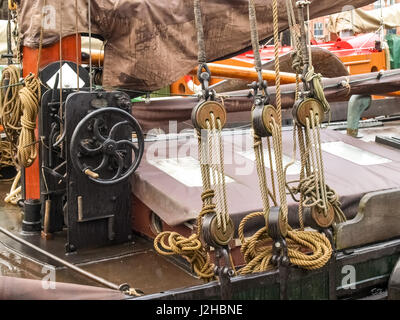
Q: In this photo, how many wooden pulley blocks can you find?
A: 6